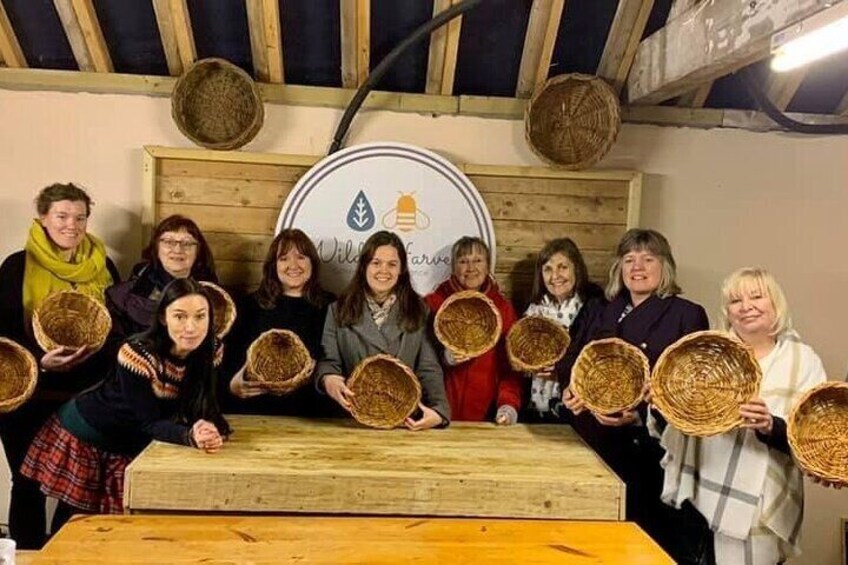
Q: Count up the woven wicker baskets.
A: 12